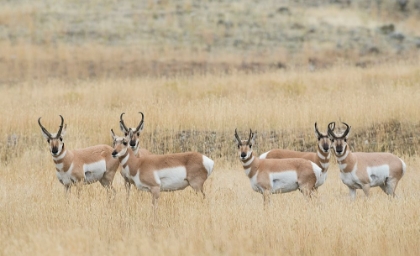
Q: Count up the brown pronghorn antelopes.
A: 6